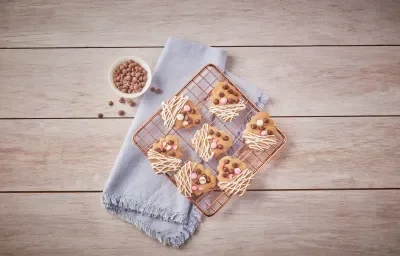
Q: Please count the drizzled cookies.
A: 7